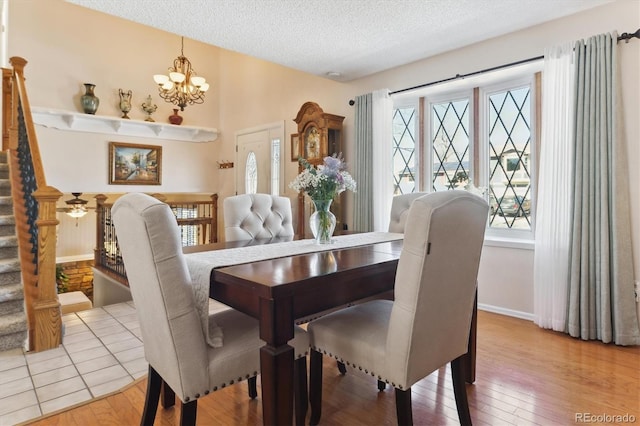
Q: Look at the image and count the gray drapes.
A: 2